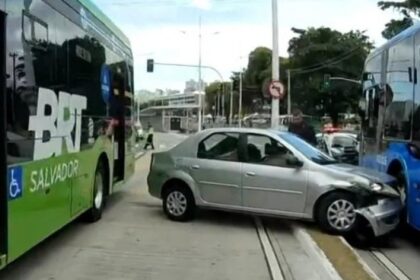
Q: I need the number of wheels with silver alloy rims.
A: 2